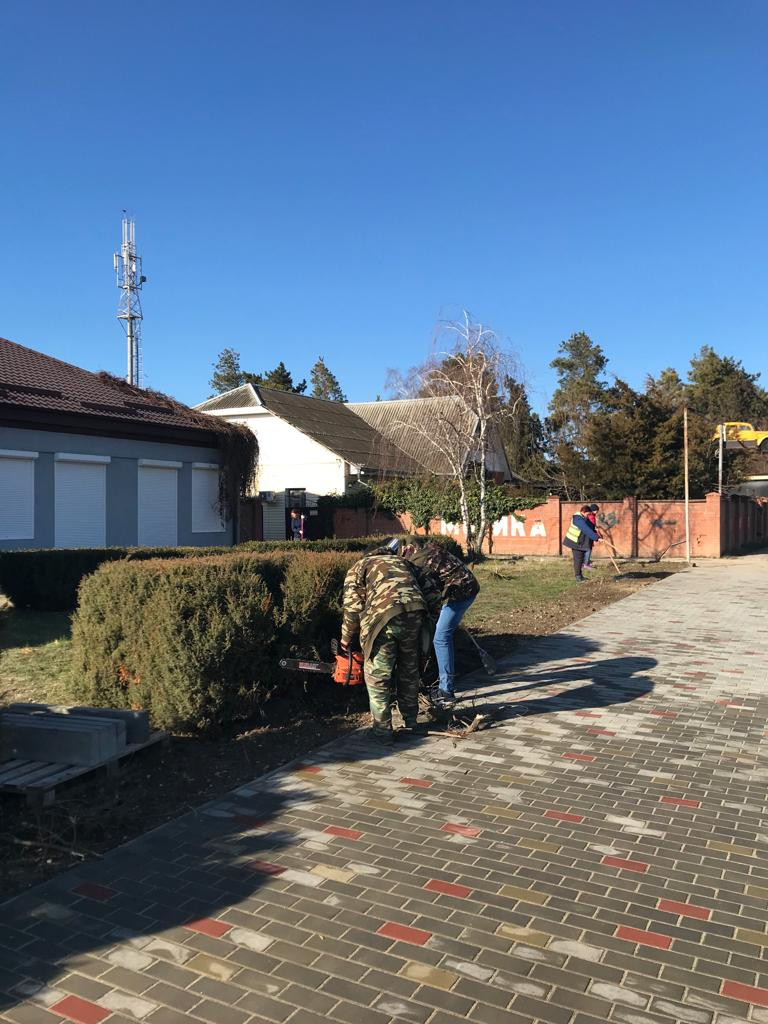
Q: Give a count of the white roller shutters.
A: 4